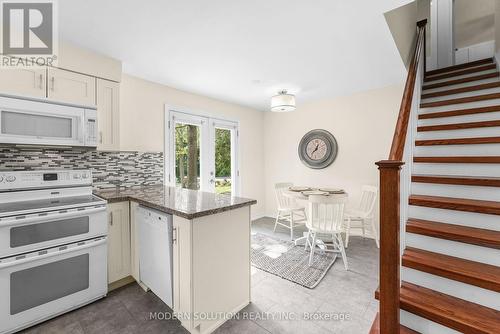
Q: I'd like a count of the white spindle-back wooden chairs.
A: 3